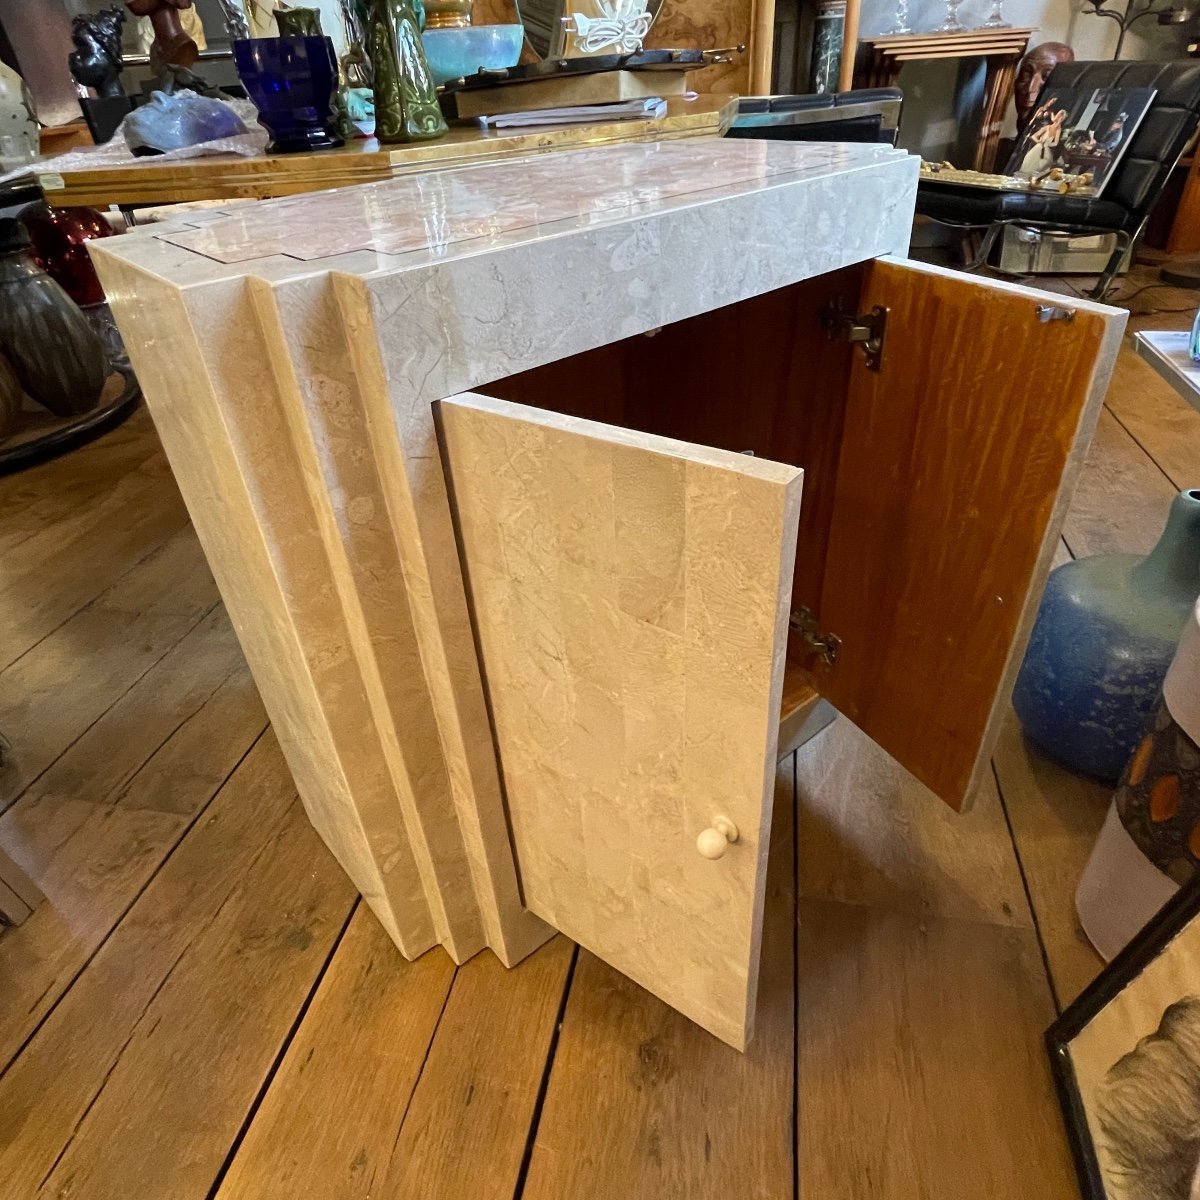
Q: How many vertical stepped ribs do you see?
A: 3